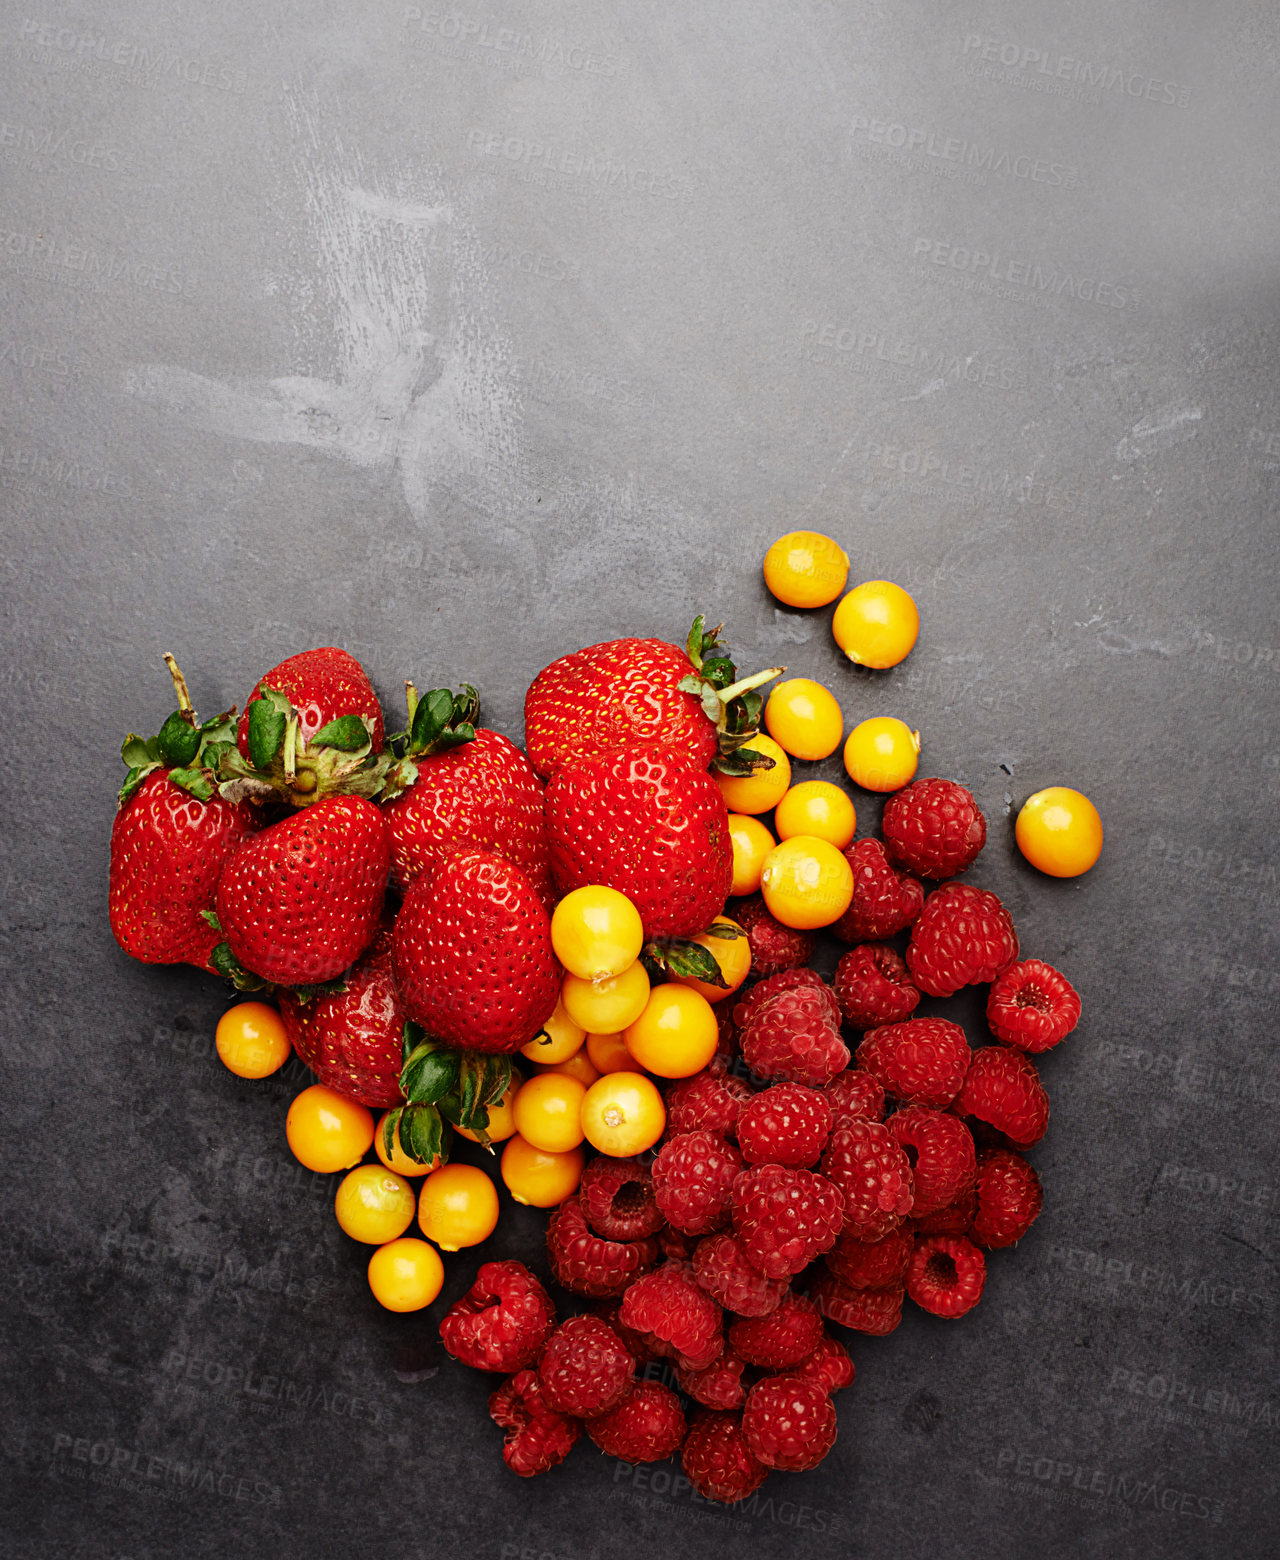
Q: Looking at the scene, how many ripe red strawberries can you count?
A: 8